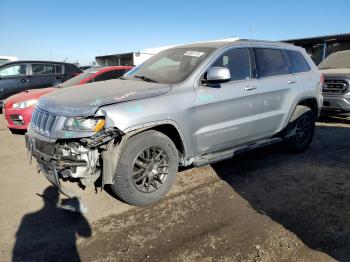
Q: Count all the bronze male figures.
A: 0